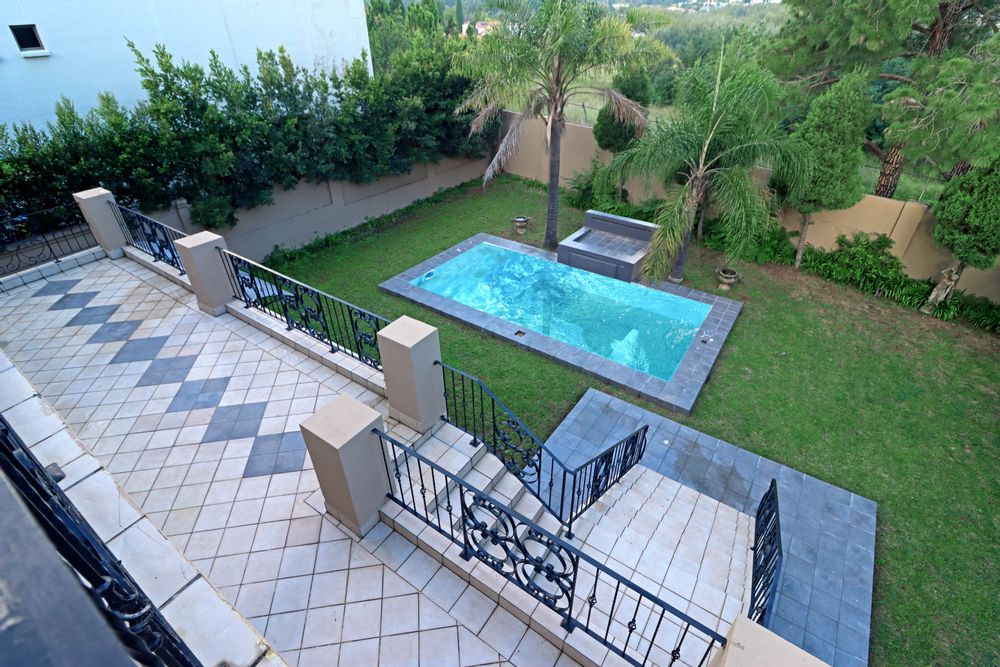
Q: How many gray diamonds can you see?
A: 9